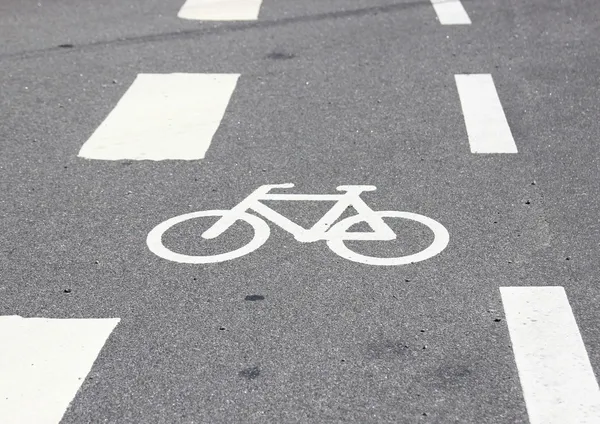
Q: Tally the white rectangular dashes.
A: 6